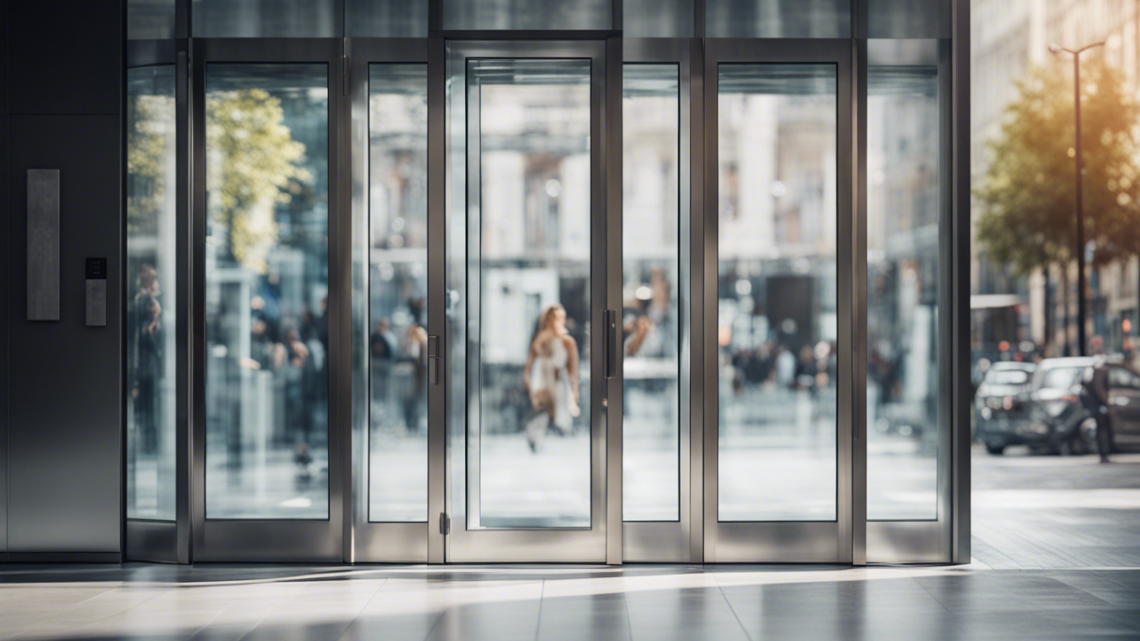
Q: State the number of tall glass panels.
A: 7